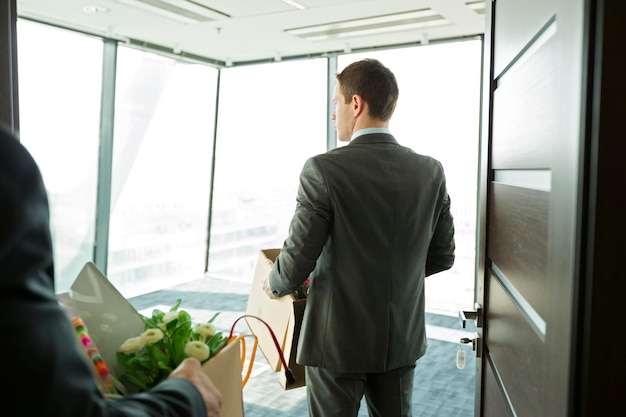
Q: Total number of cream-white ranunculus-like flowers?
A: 5